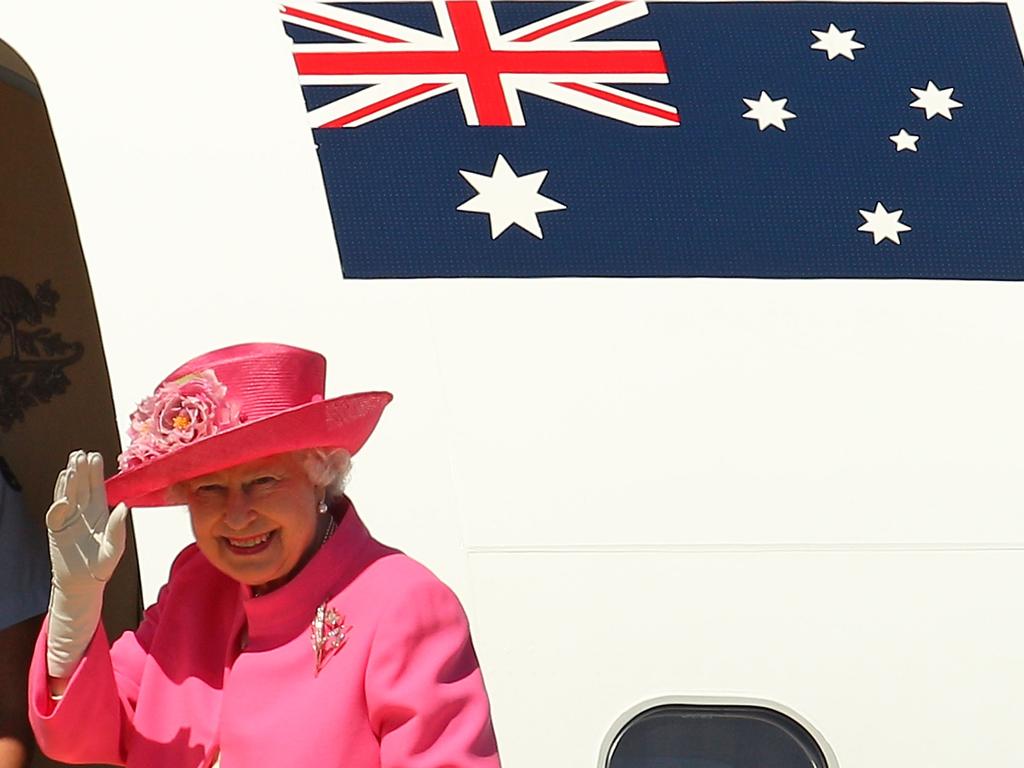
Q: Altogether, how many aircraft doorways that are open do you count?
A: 1